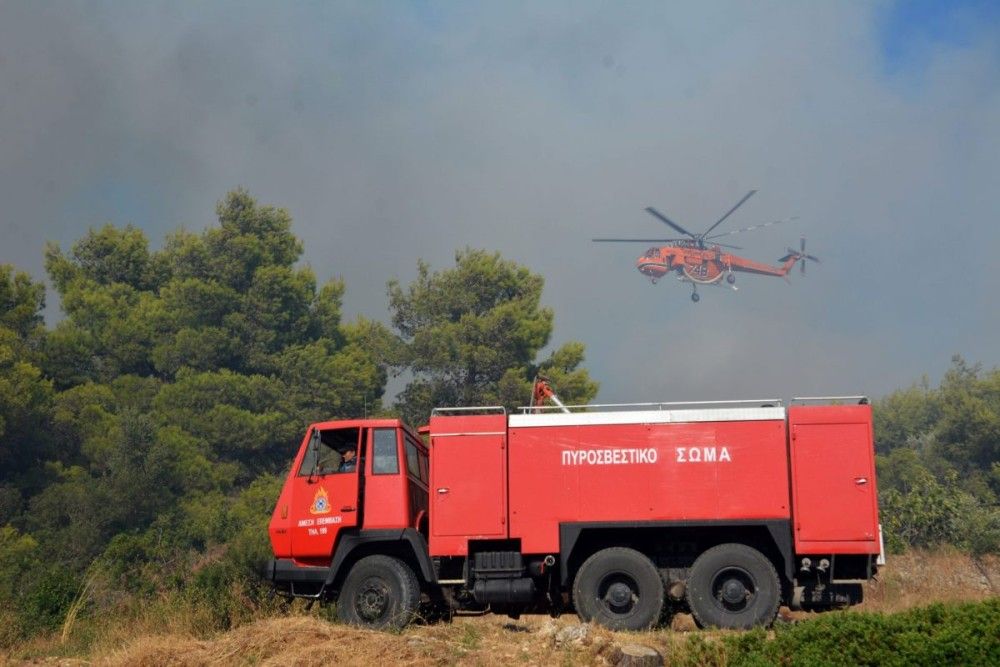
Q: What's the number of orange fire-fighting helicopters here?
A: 1